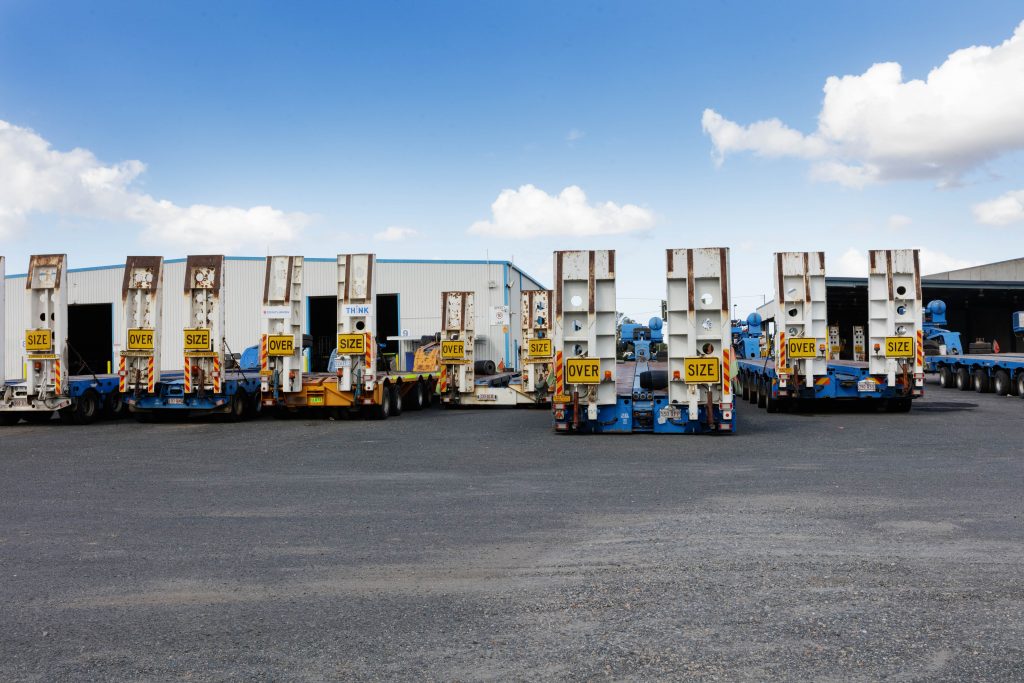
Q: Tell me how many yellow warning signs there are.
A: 11